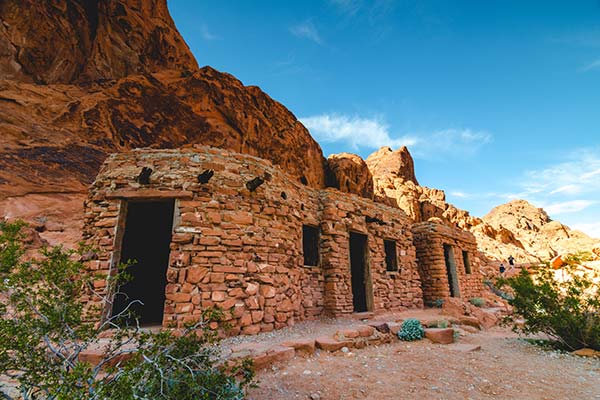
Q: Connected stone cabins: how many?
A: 3